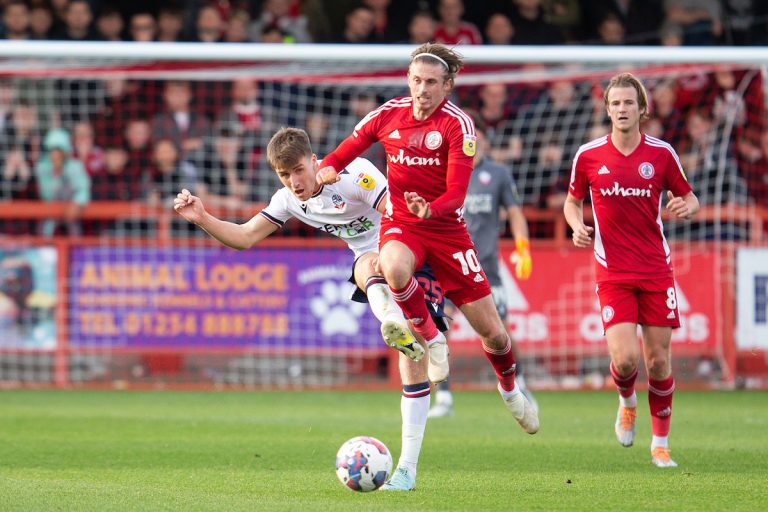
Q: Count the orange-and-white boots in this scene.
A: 2